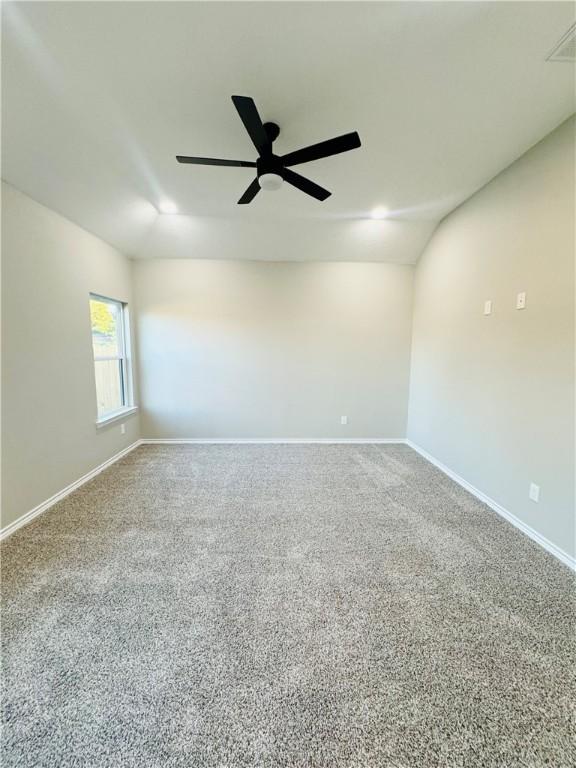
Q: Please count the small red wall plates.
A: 0